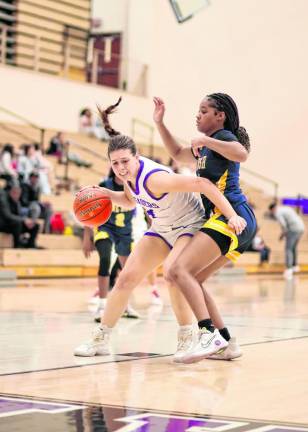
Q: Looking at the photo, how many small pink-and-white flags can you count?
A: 0